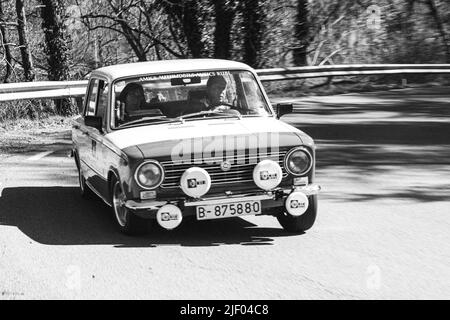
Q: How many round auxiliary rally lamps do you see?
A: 4